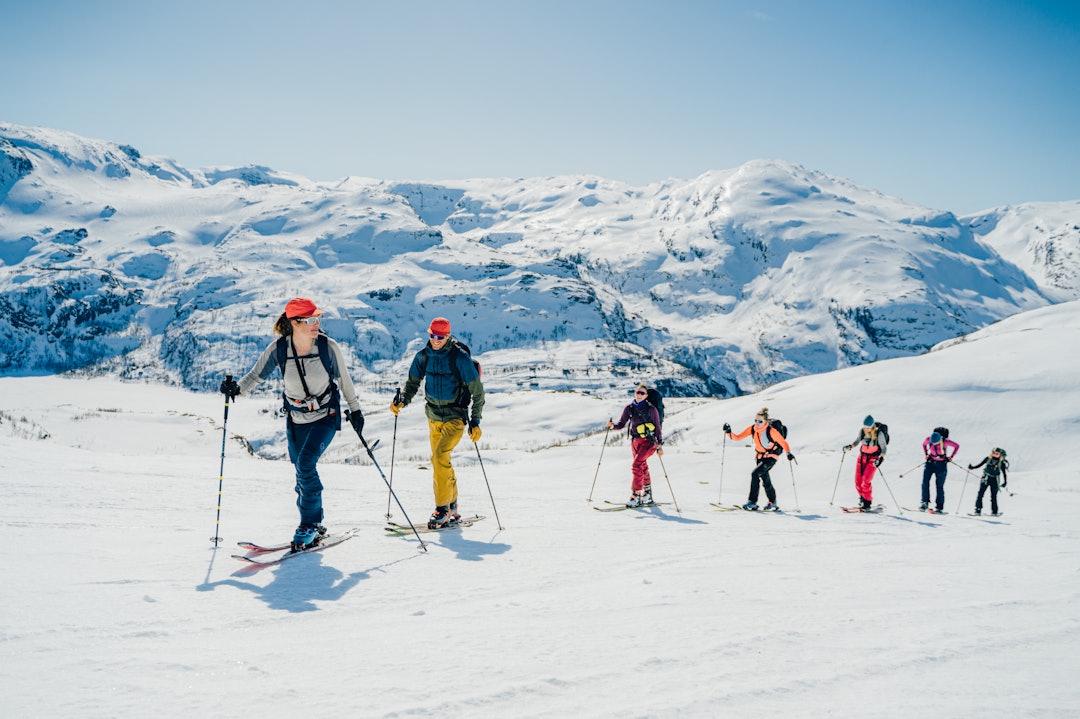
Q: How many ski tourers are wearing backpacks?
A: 7